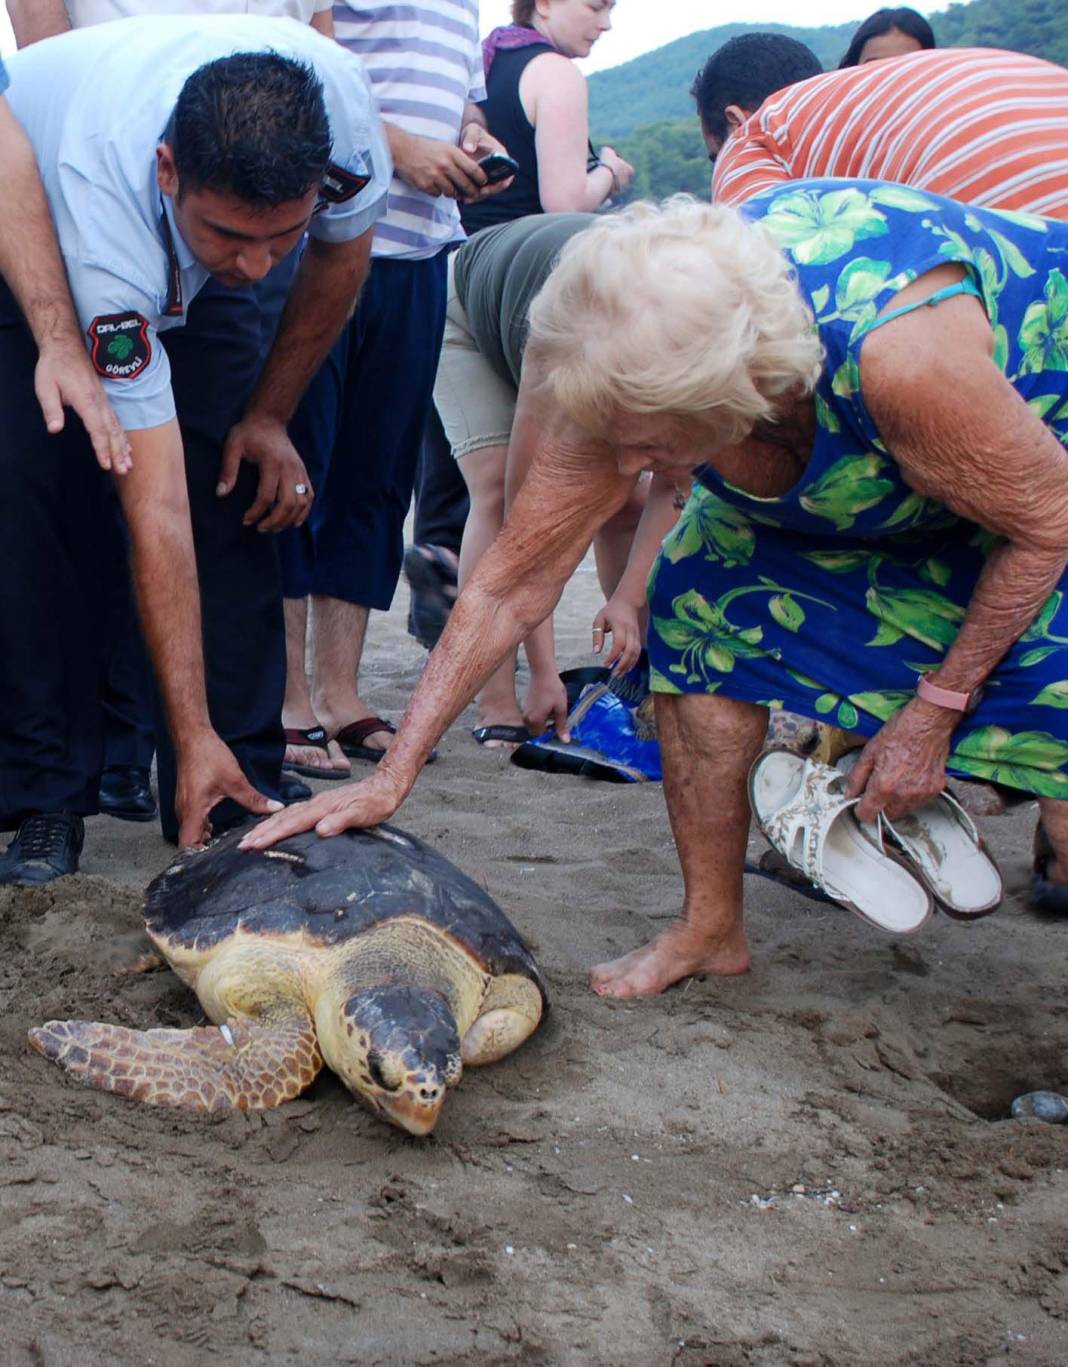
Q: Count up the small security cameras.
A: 0